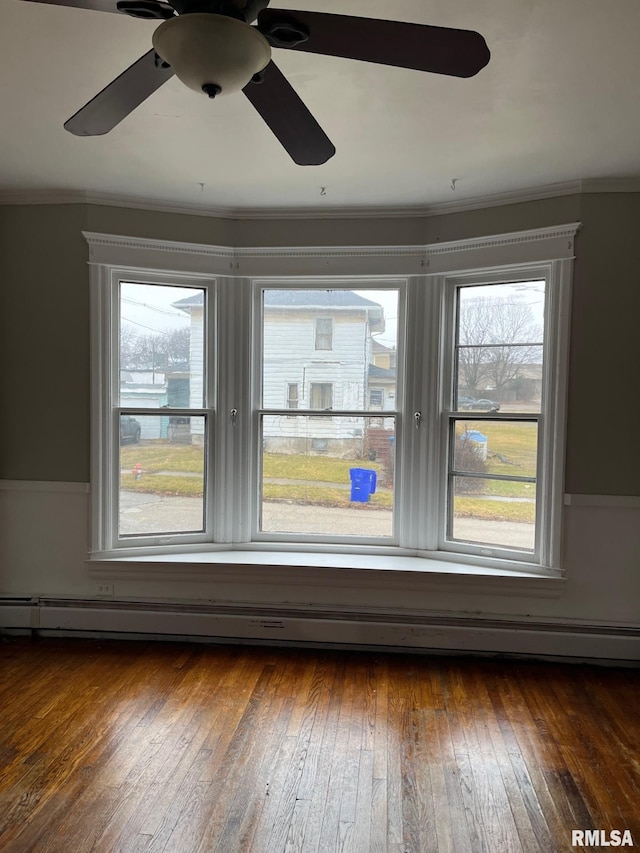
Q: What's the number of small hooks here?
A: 3